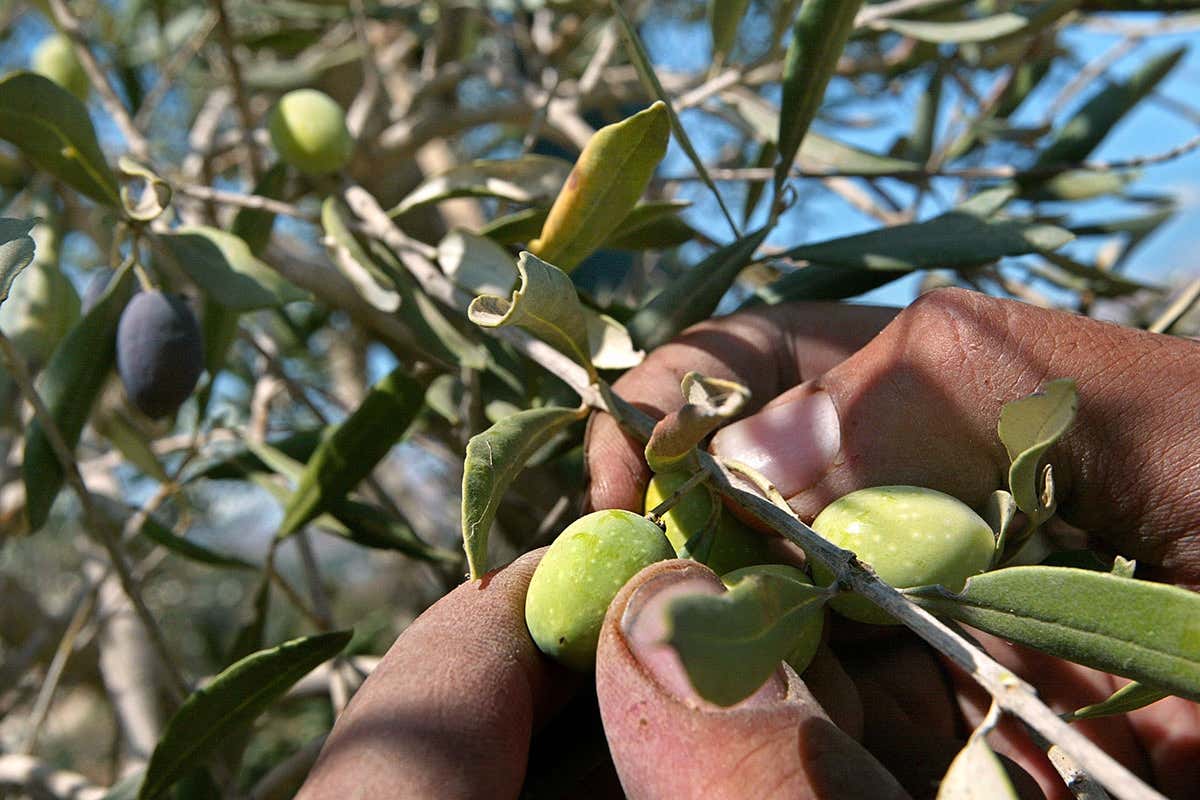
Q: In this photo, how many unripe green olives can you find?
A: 6